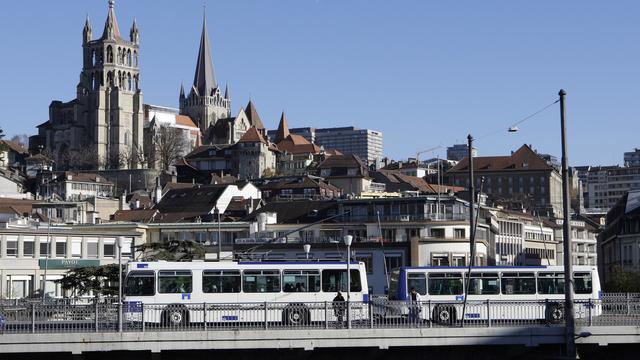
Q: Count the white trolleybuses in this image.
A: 2